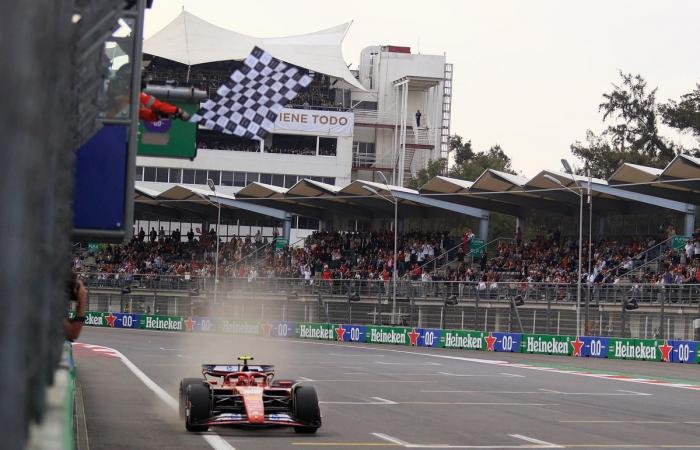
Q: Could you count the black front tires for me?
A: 2